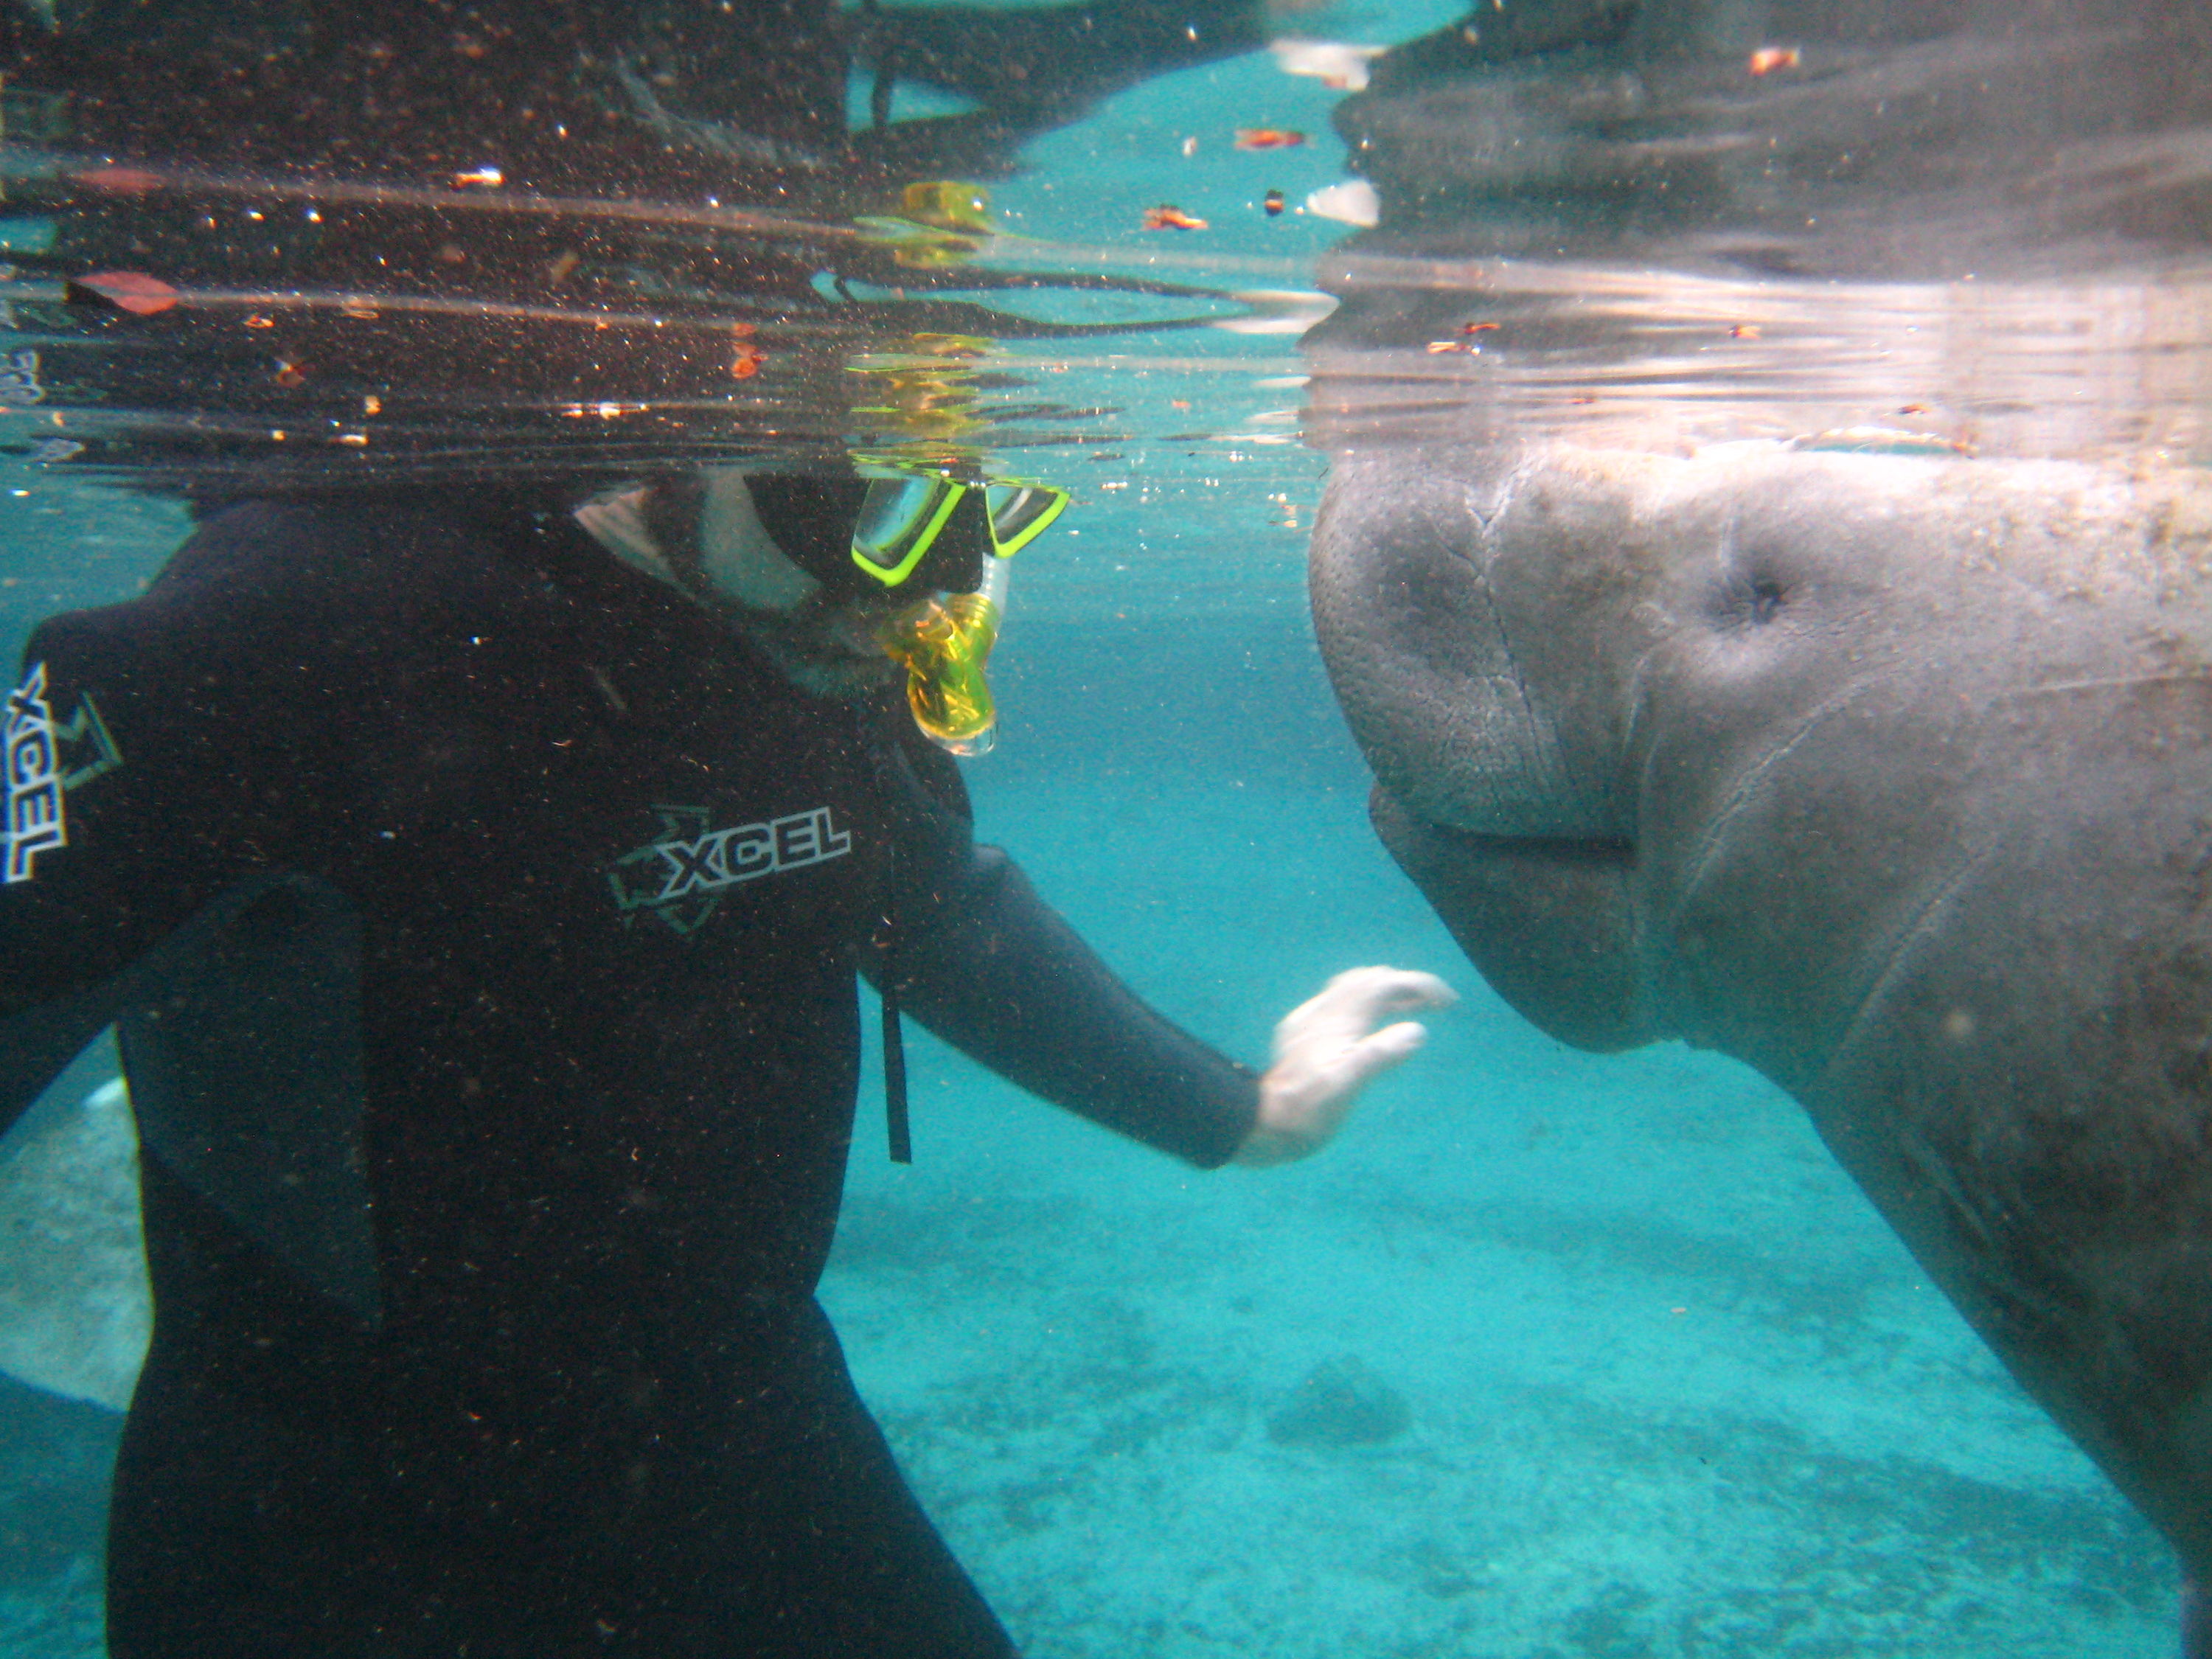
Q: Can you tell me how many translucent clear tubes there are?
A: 1